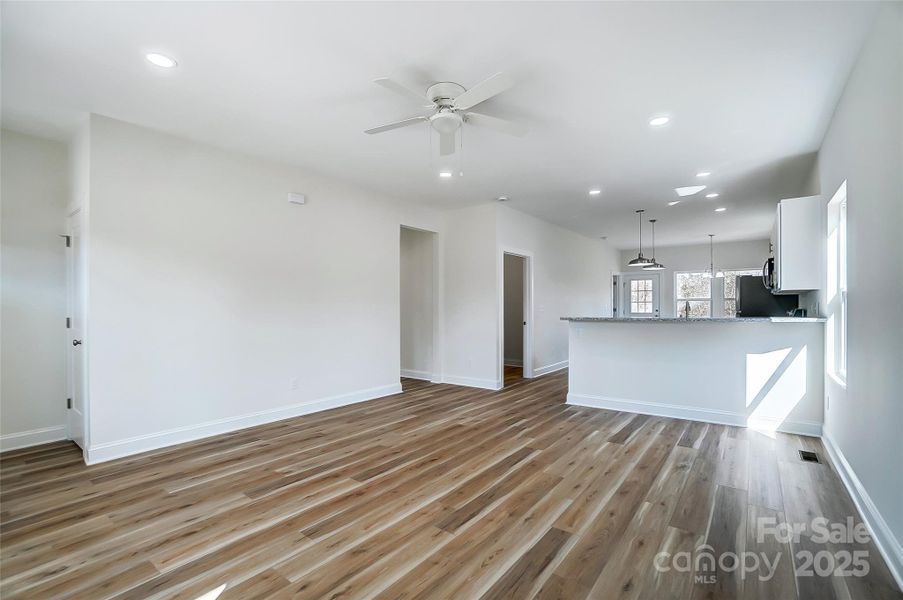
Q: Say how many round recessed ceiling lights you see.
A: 7